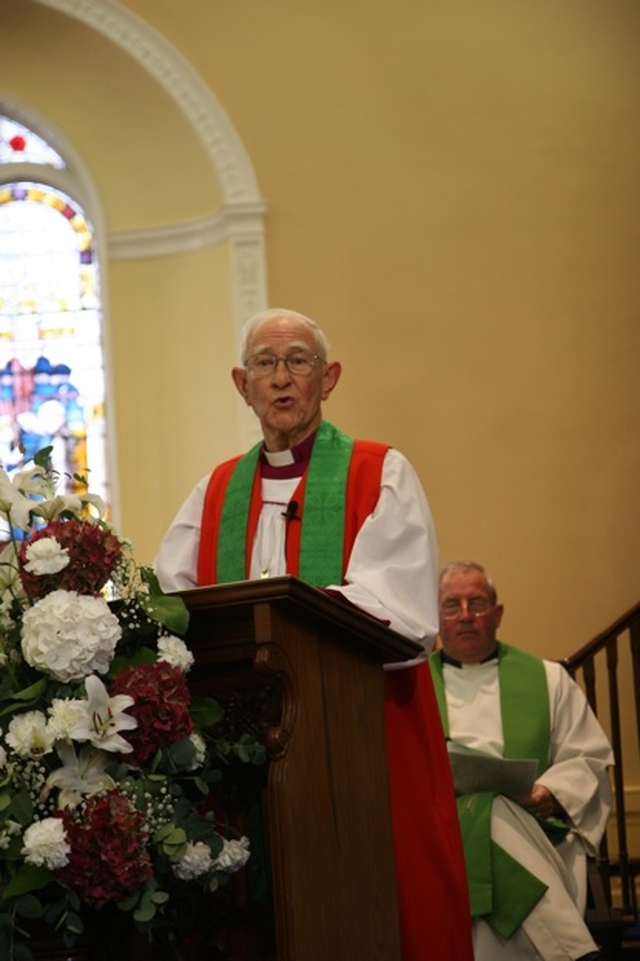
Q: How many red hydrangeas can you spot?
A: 3